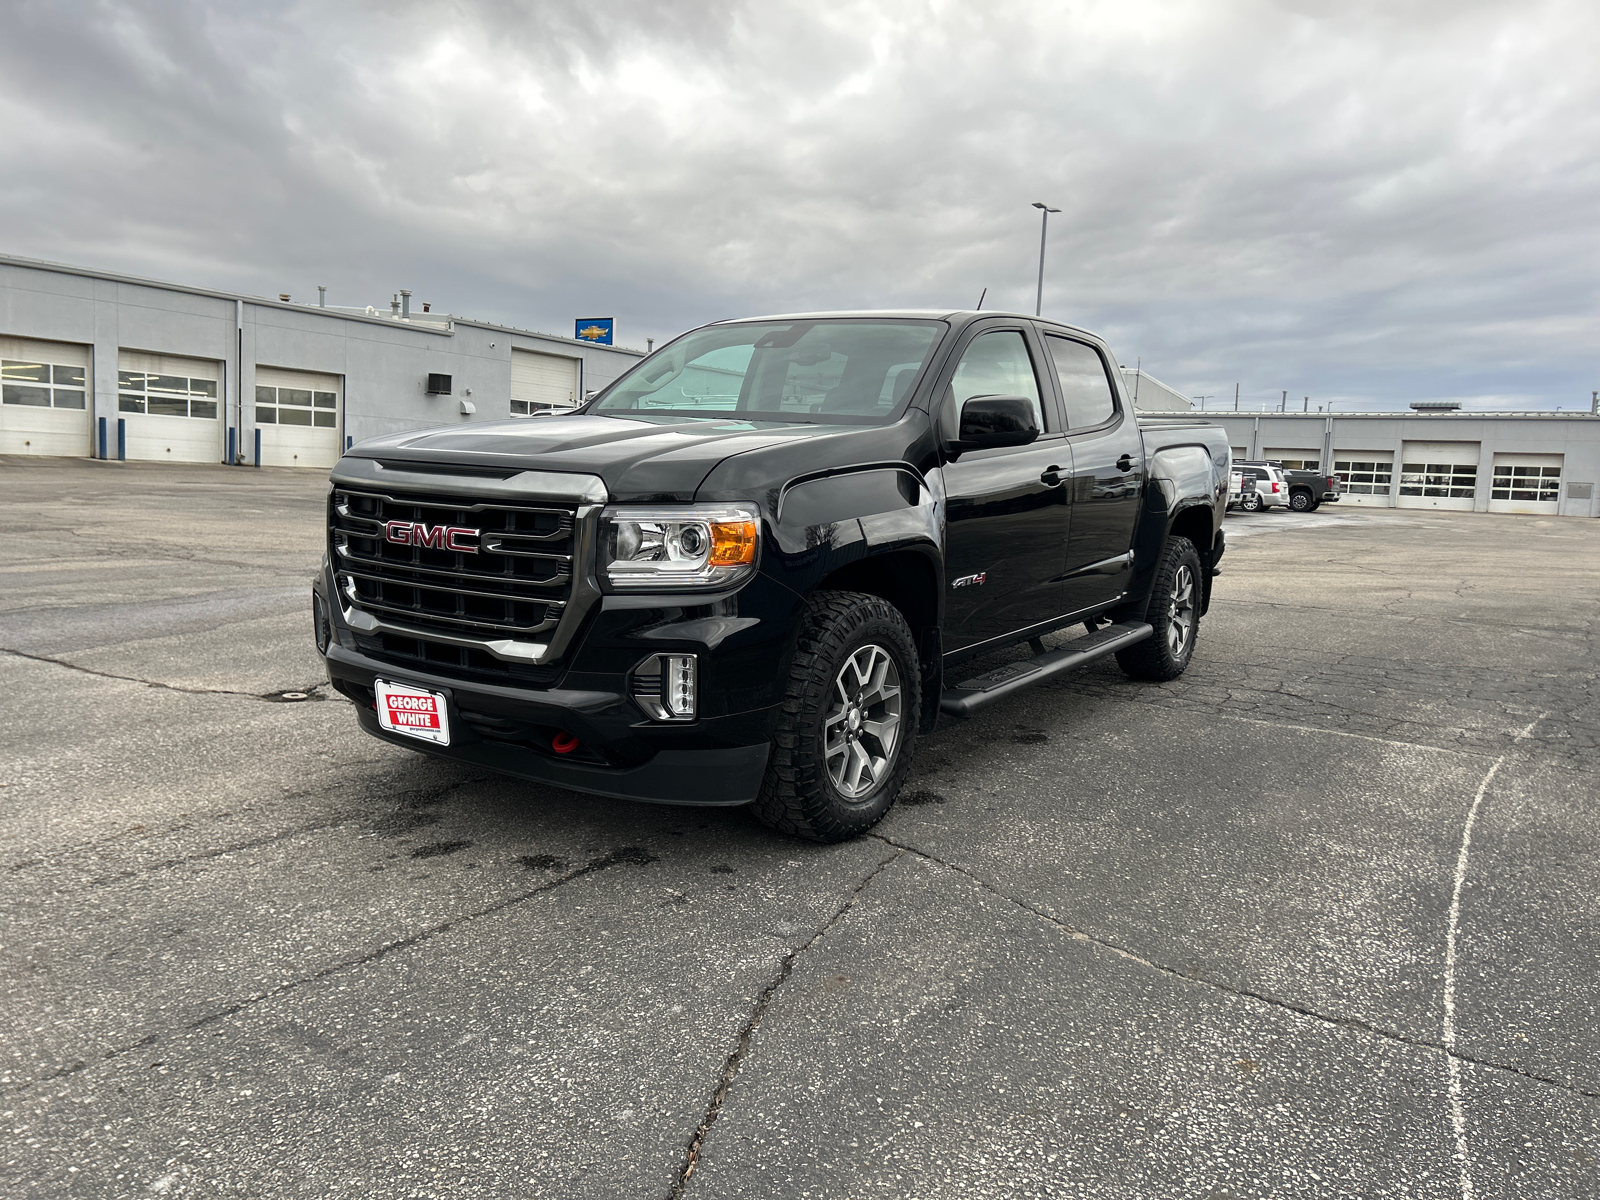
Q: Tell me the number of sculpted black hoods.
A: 1